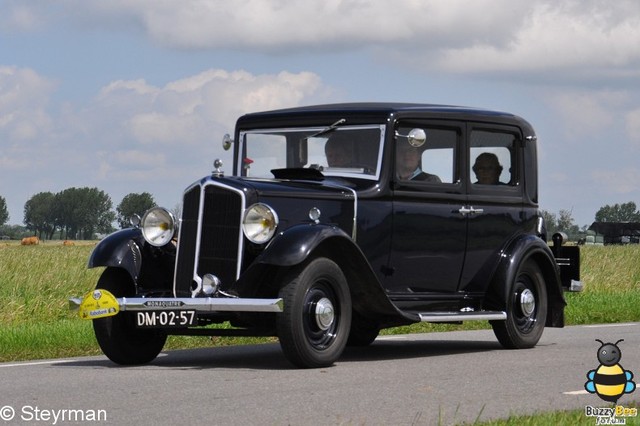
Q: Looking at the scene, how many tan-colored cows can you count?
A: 2